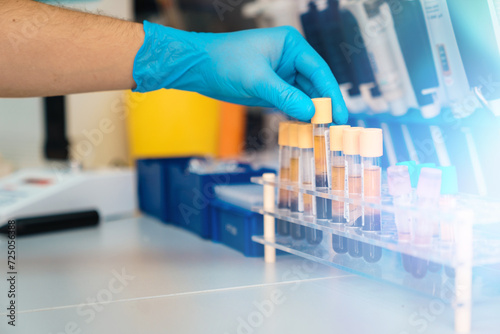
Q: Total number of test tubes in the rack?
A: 12